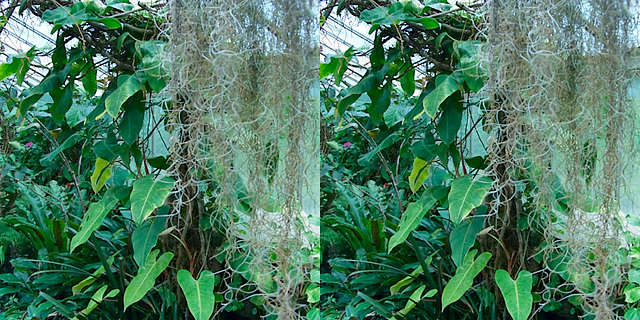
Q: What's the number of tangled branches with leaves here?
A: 2